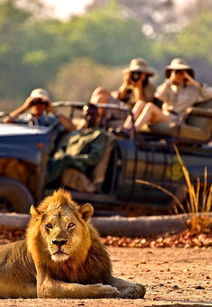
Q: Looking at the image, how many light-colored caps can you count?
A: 3